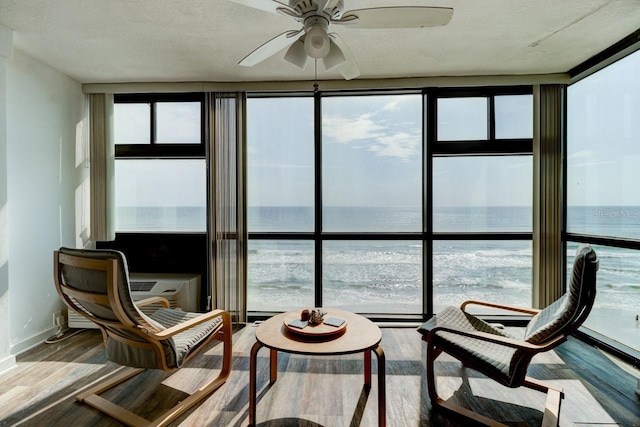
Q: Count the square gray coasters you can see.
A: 2